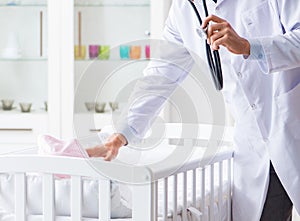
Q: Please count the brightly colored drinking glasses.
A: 6